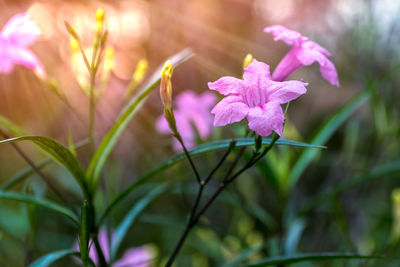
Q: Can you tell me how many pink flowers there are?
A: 5